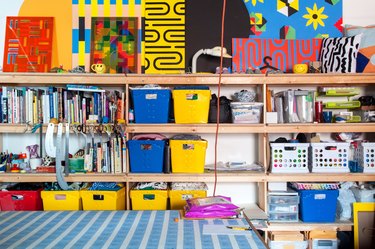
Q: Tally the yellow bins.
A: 6